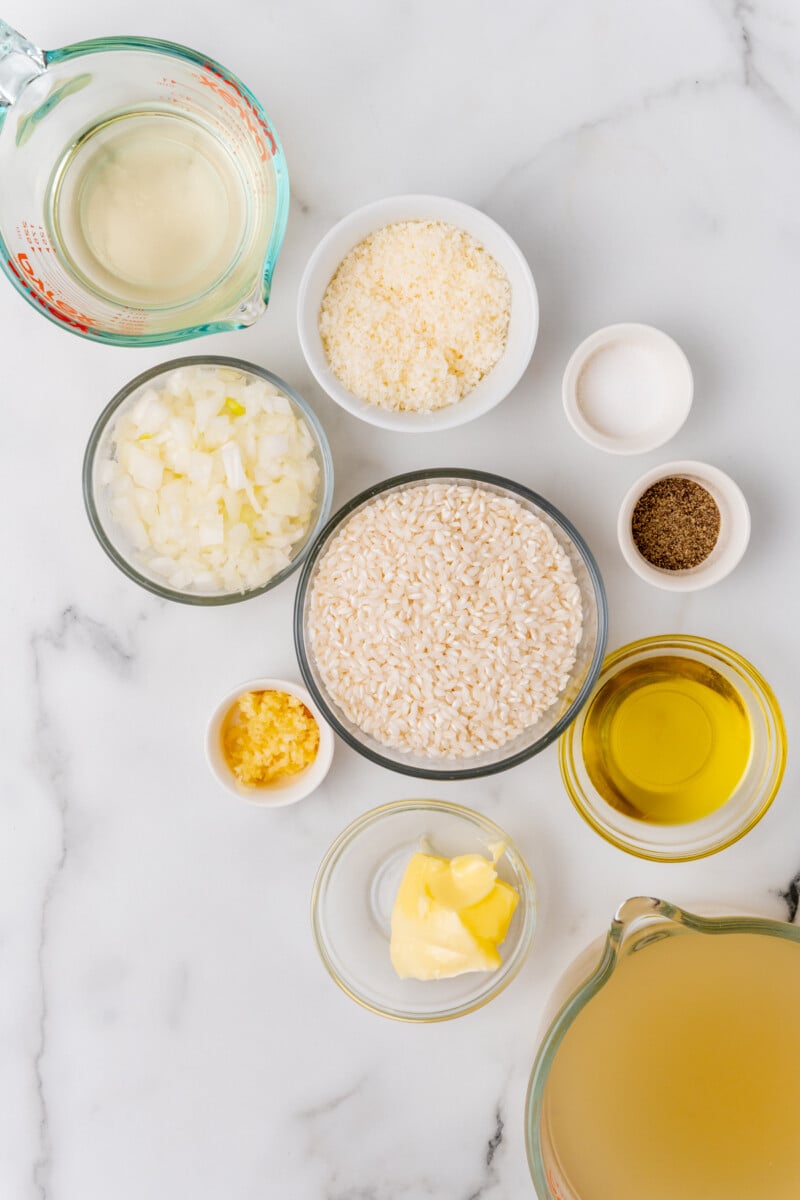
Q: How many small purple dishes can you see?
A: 0